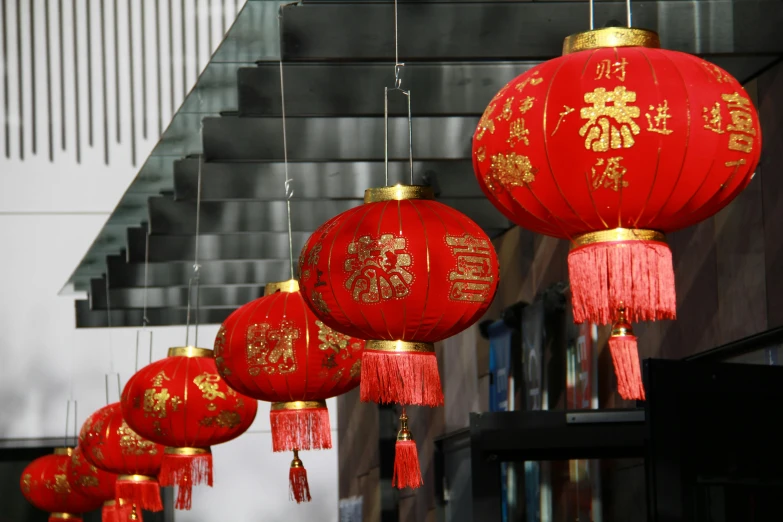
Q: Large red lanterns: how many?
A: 7